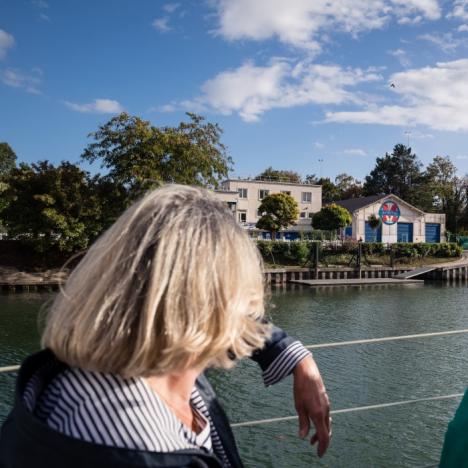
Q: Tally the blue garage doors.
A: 3